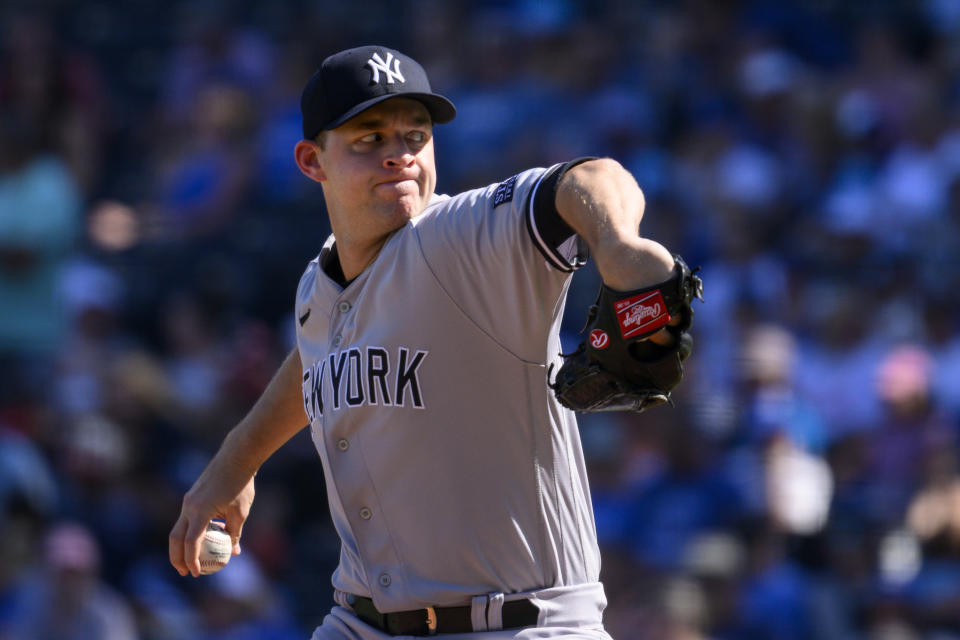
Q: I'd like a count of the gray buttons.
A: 5